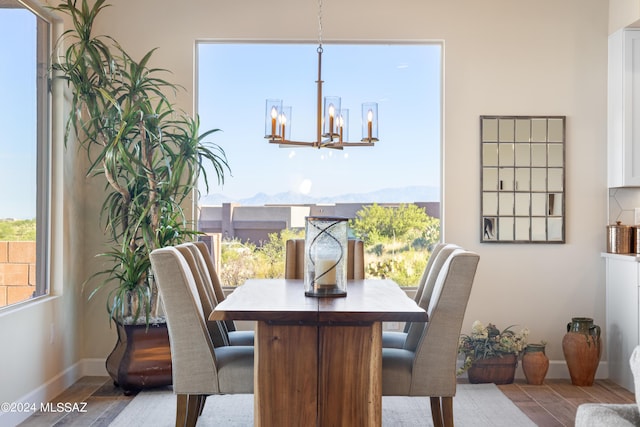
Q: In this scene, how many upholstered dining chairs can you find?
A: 7